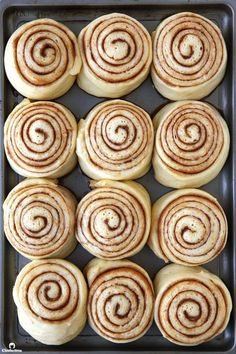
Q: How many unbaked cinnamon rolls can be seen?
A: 12